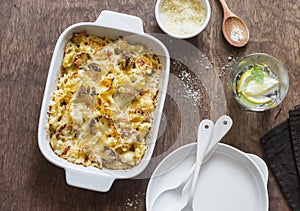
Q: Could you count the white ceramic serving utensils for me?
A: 2